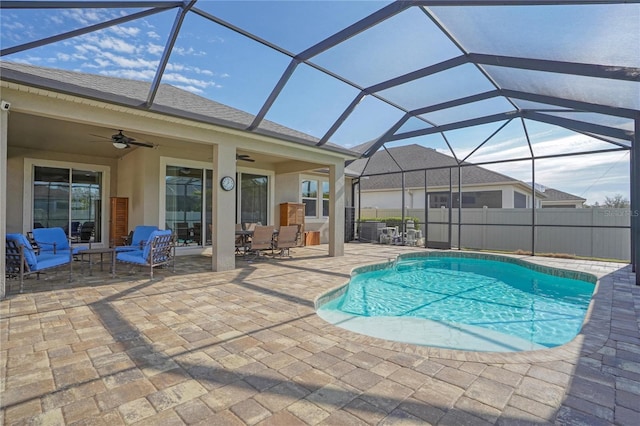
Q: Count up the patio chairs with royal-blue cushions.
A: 4